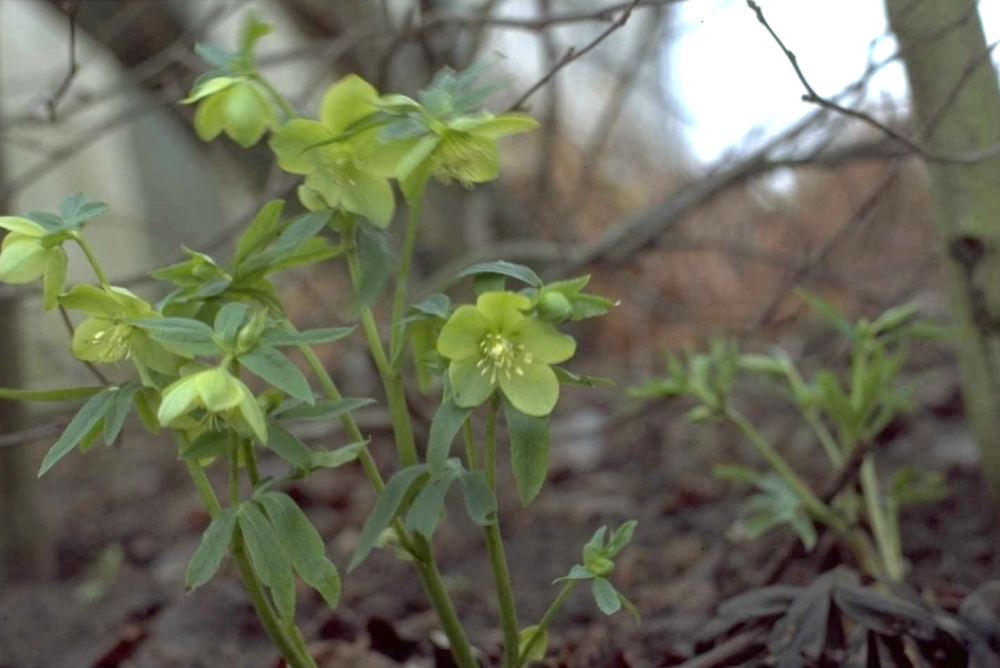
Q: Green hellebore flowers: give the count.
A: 7